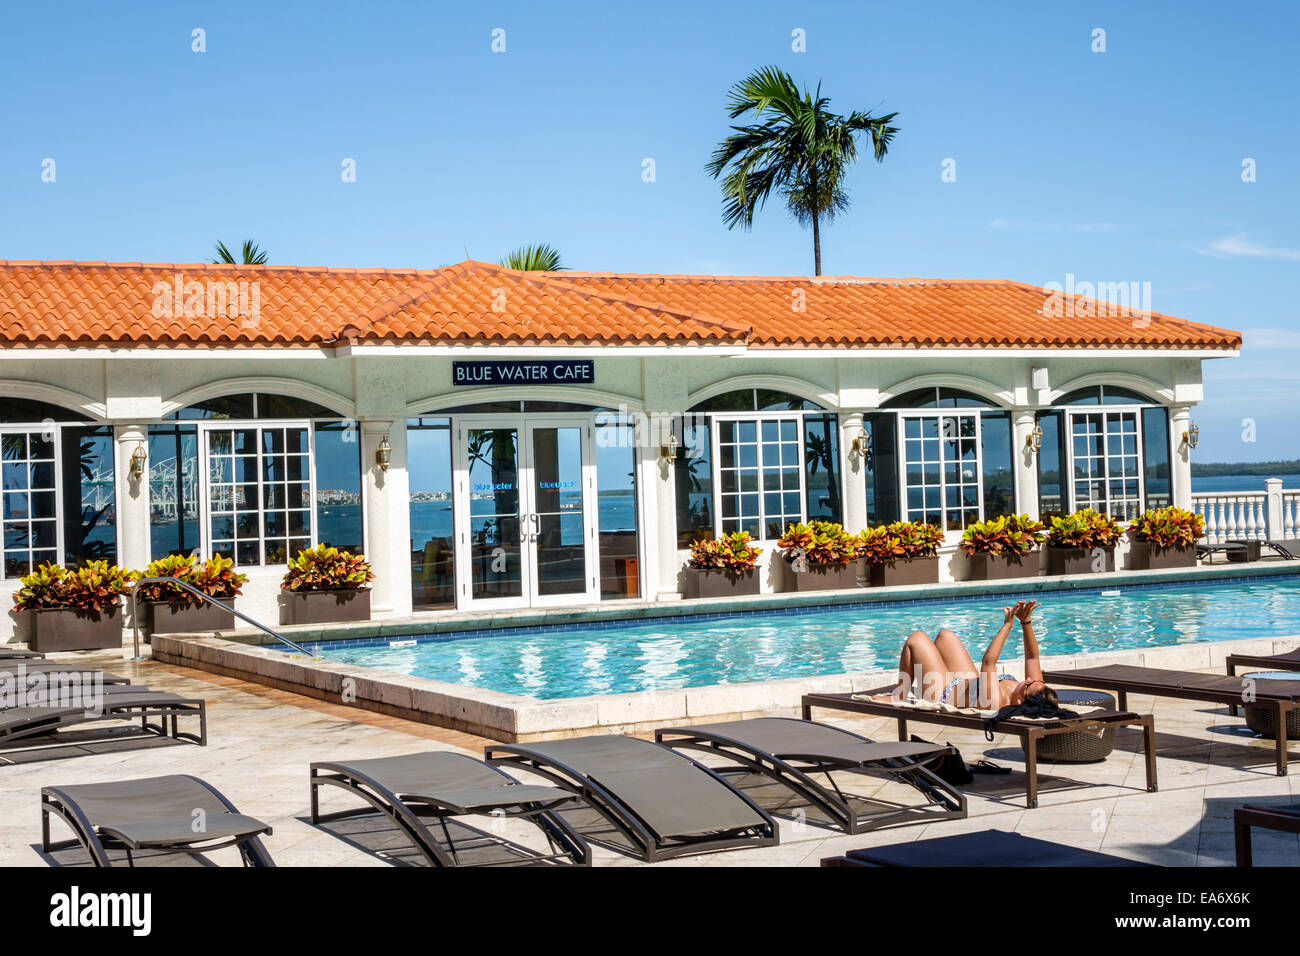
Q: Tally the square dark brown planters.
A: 9